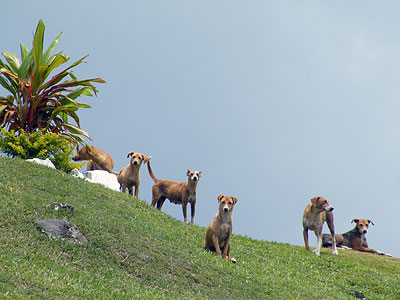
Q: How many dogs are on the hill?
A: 6